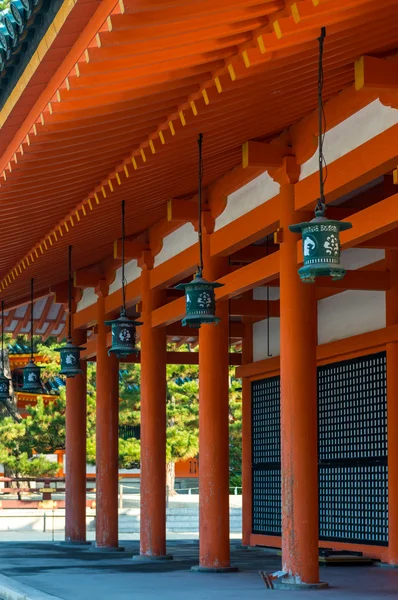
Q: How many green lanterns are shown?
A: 6